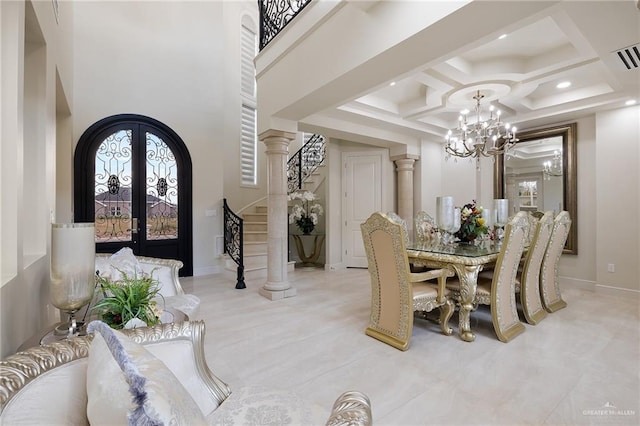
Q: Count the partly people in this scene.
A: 0